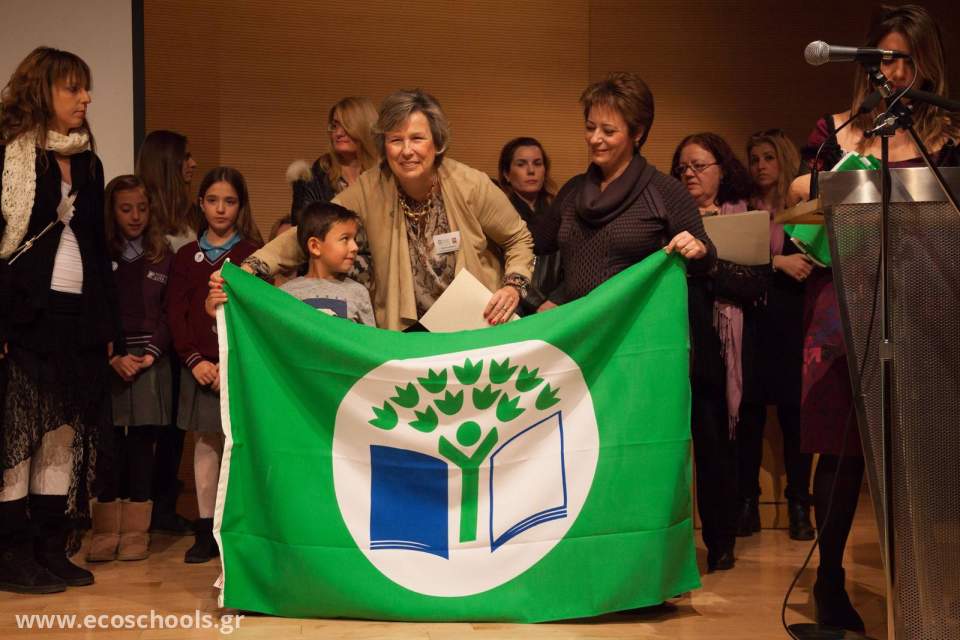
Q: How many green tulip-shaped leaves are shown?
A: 11